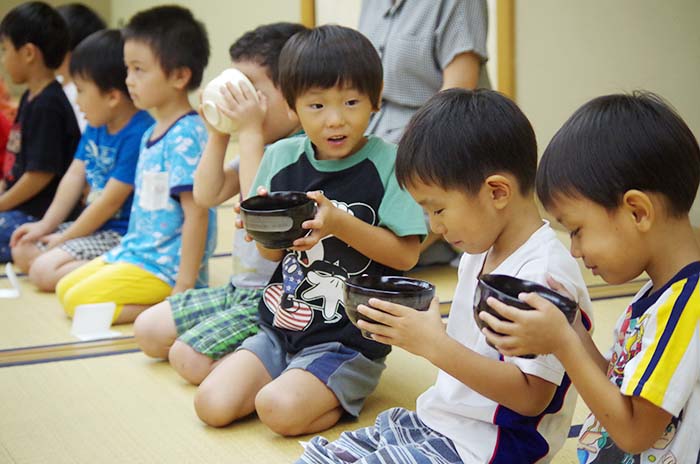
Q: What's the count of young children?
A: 8